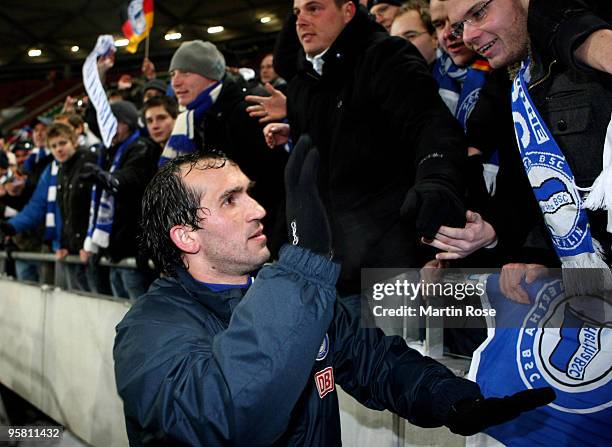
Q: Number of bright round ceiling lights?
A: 6